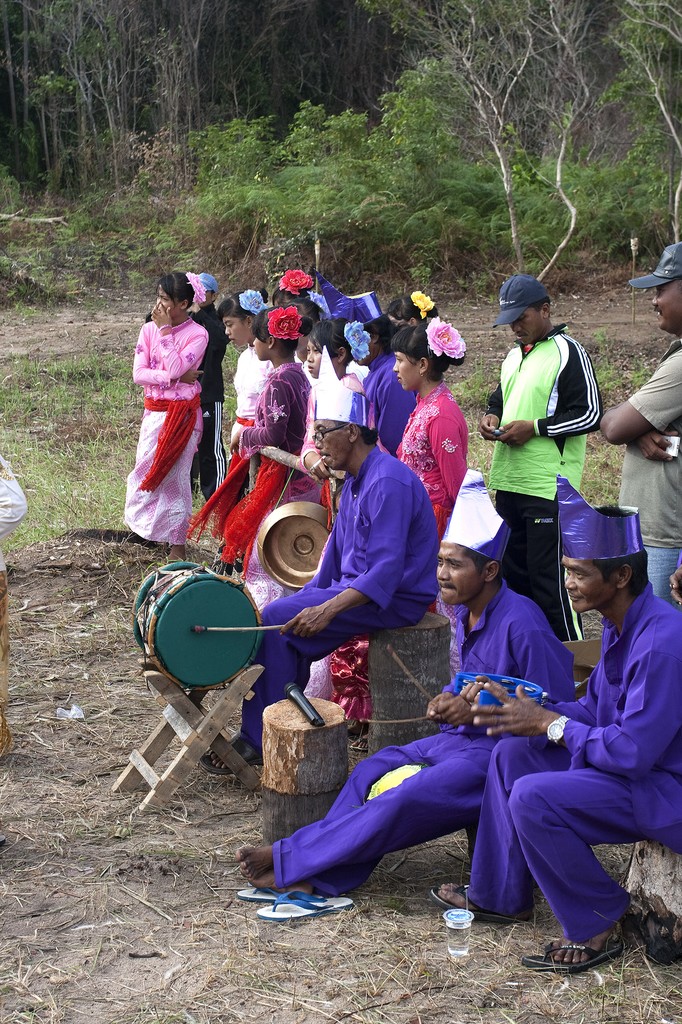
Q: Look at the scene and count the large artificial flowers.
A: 8